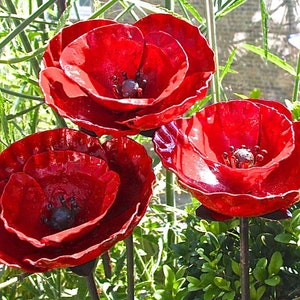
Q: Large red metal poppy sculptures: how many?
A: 3